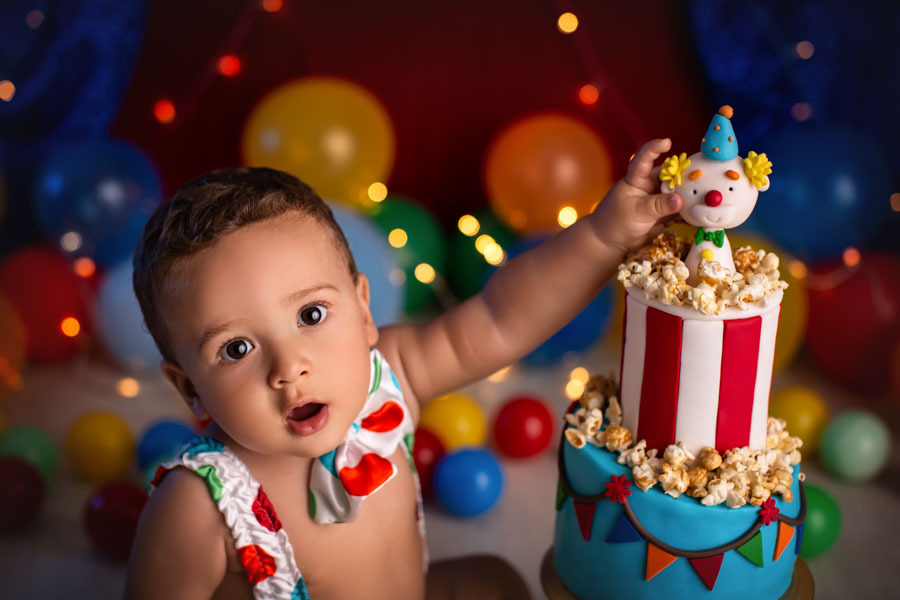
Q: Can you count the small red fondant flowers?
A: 2